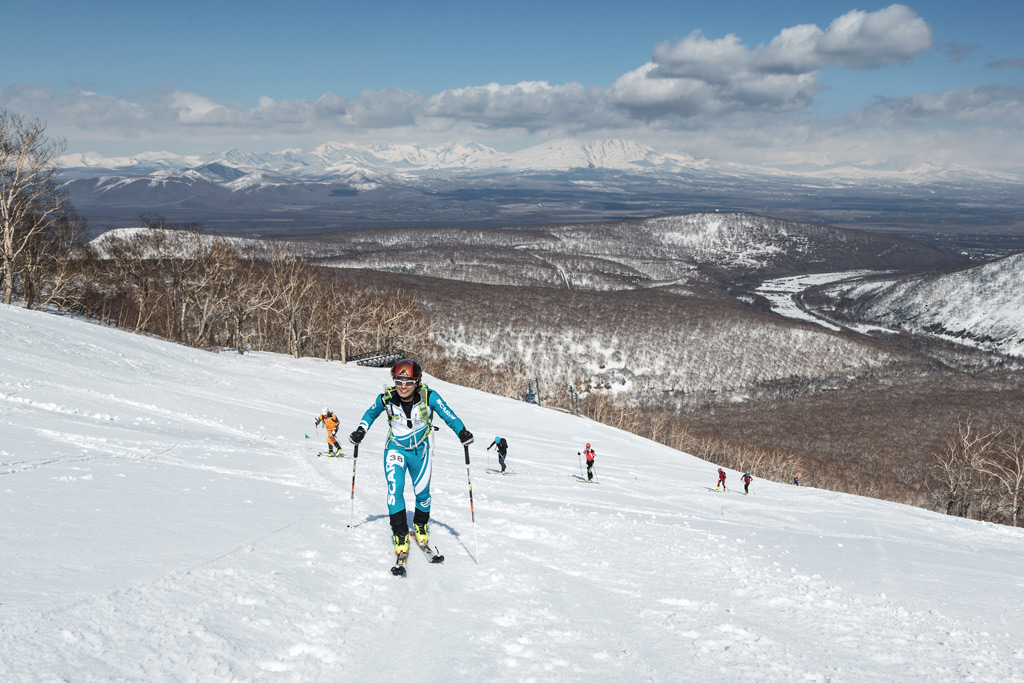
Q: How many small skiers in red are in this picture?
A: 3